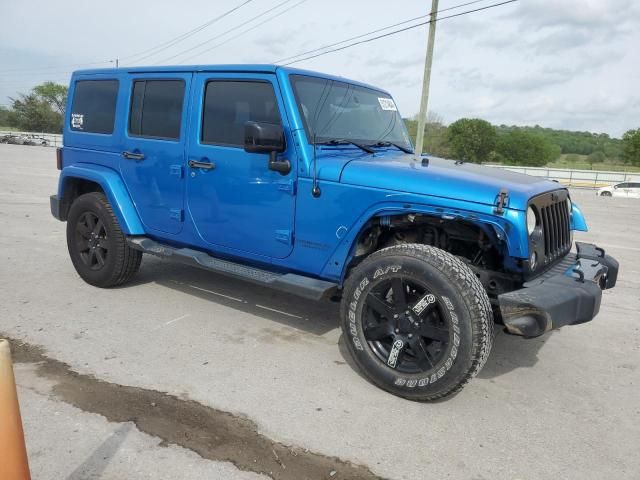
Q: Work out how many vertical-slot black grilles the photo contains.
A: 1